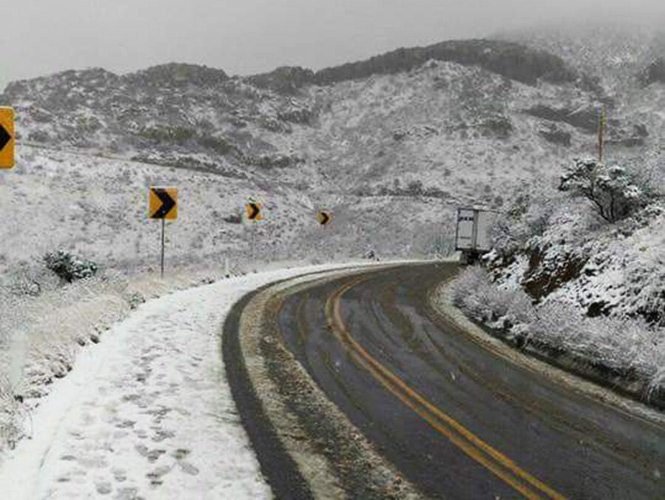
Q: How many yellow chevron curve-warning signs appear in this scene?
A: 4